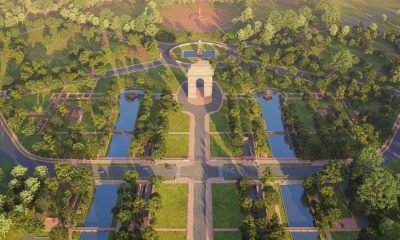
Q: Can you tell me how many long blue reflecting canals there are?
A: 4